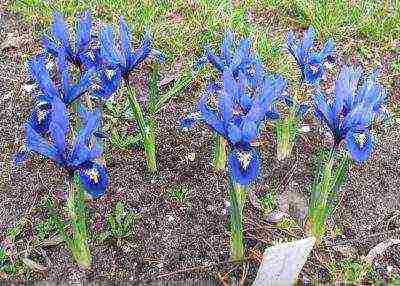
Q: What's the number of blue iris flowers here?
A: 8